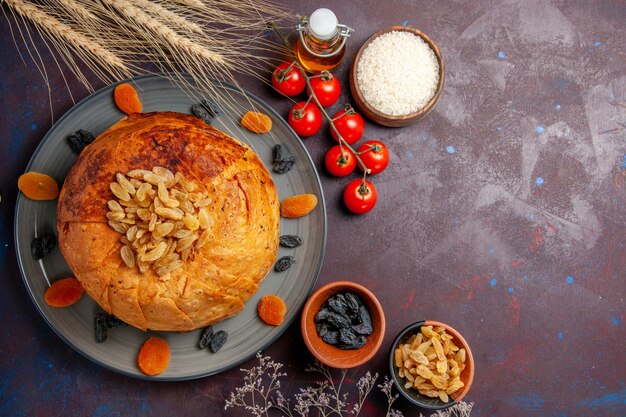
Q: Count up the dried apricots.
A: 7